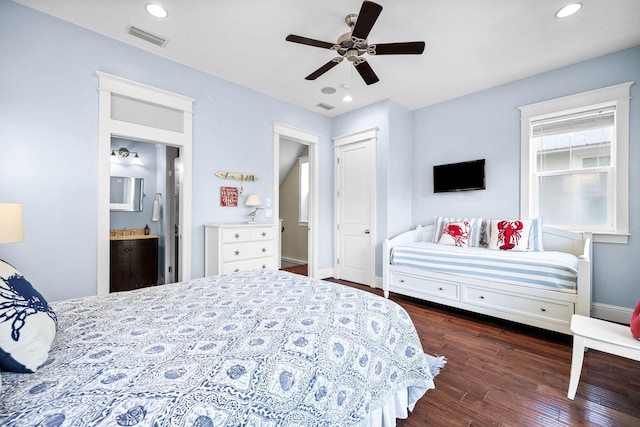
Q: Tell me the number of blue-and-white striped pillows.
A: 2